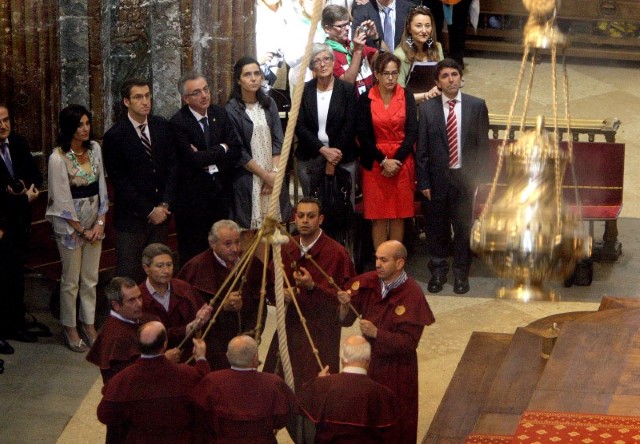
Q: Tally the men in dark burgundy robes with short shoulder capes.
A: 8